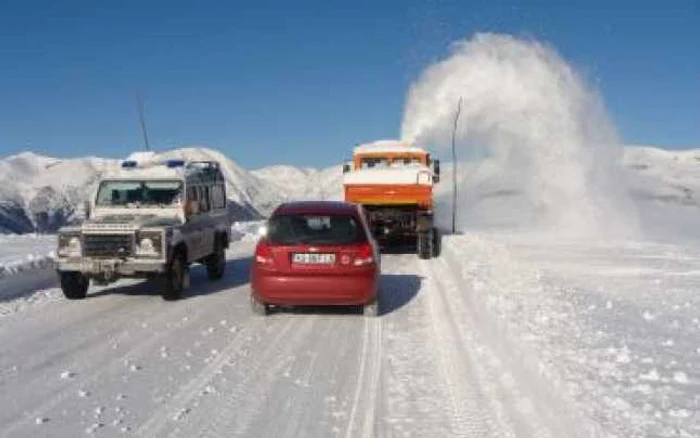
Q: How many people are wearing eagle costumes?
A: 0